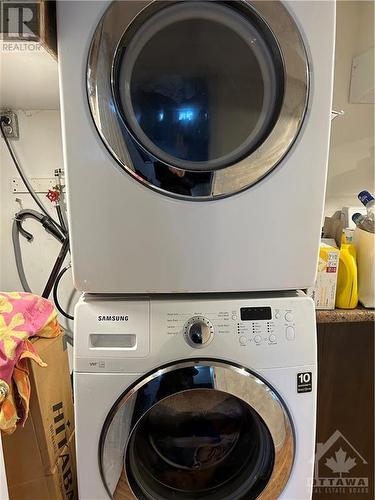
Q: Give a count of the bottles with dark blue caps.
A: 2